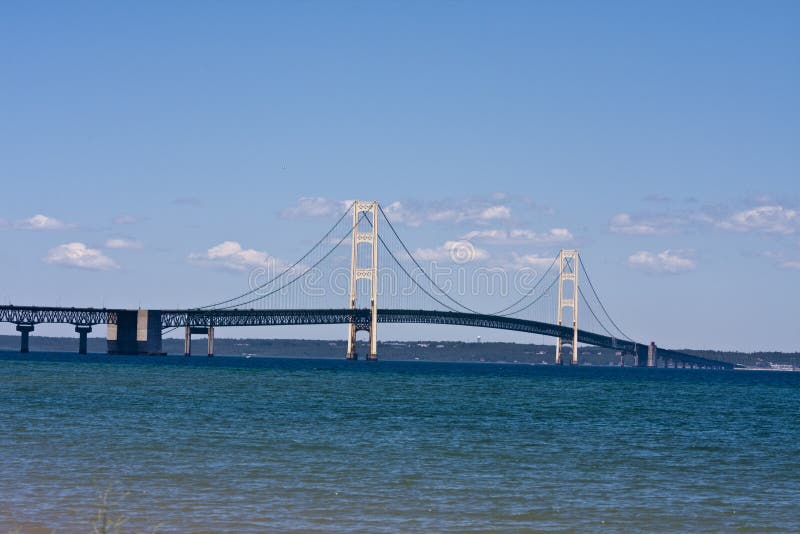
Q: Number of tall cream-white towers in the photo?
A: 2